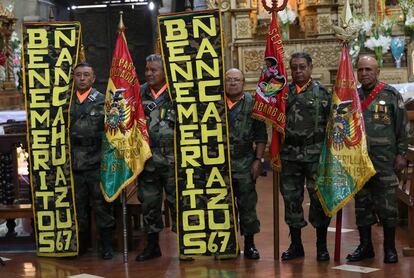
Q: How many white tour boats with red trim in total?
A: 0